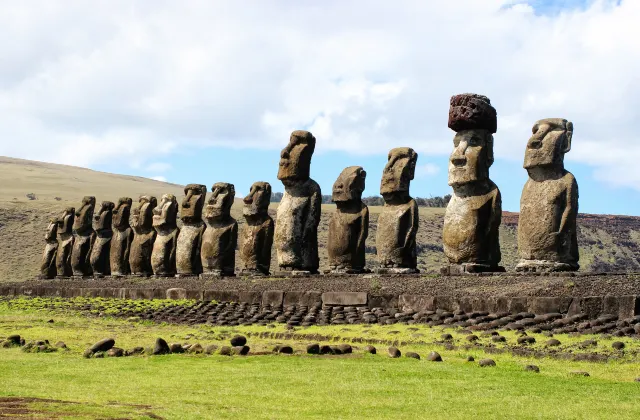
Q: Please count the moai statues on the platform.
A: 15